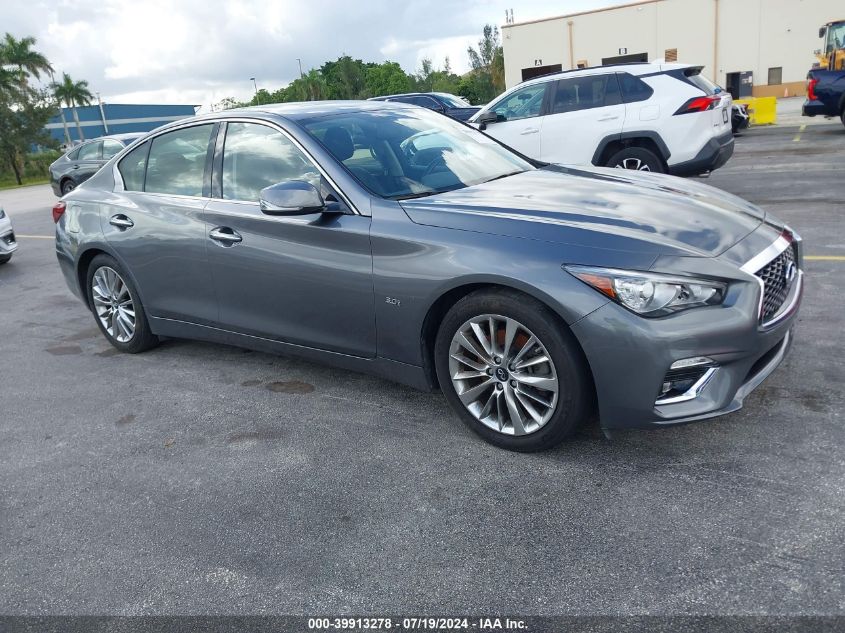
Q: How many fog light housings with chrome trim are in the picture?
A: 1